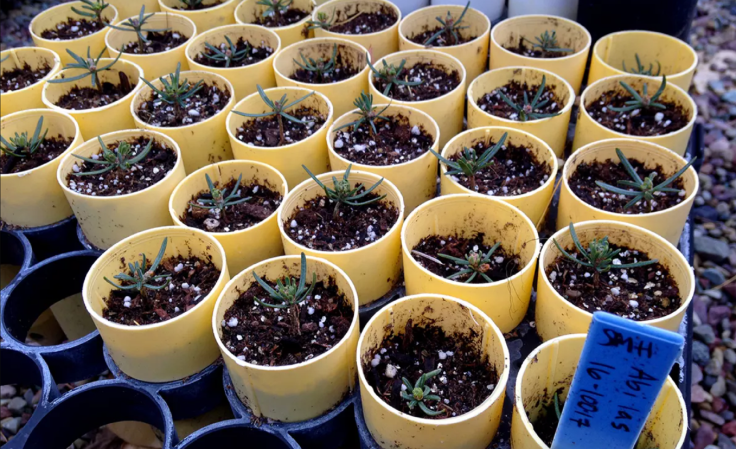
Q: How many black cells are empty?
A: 5